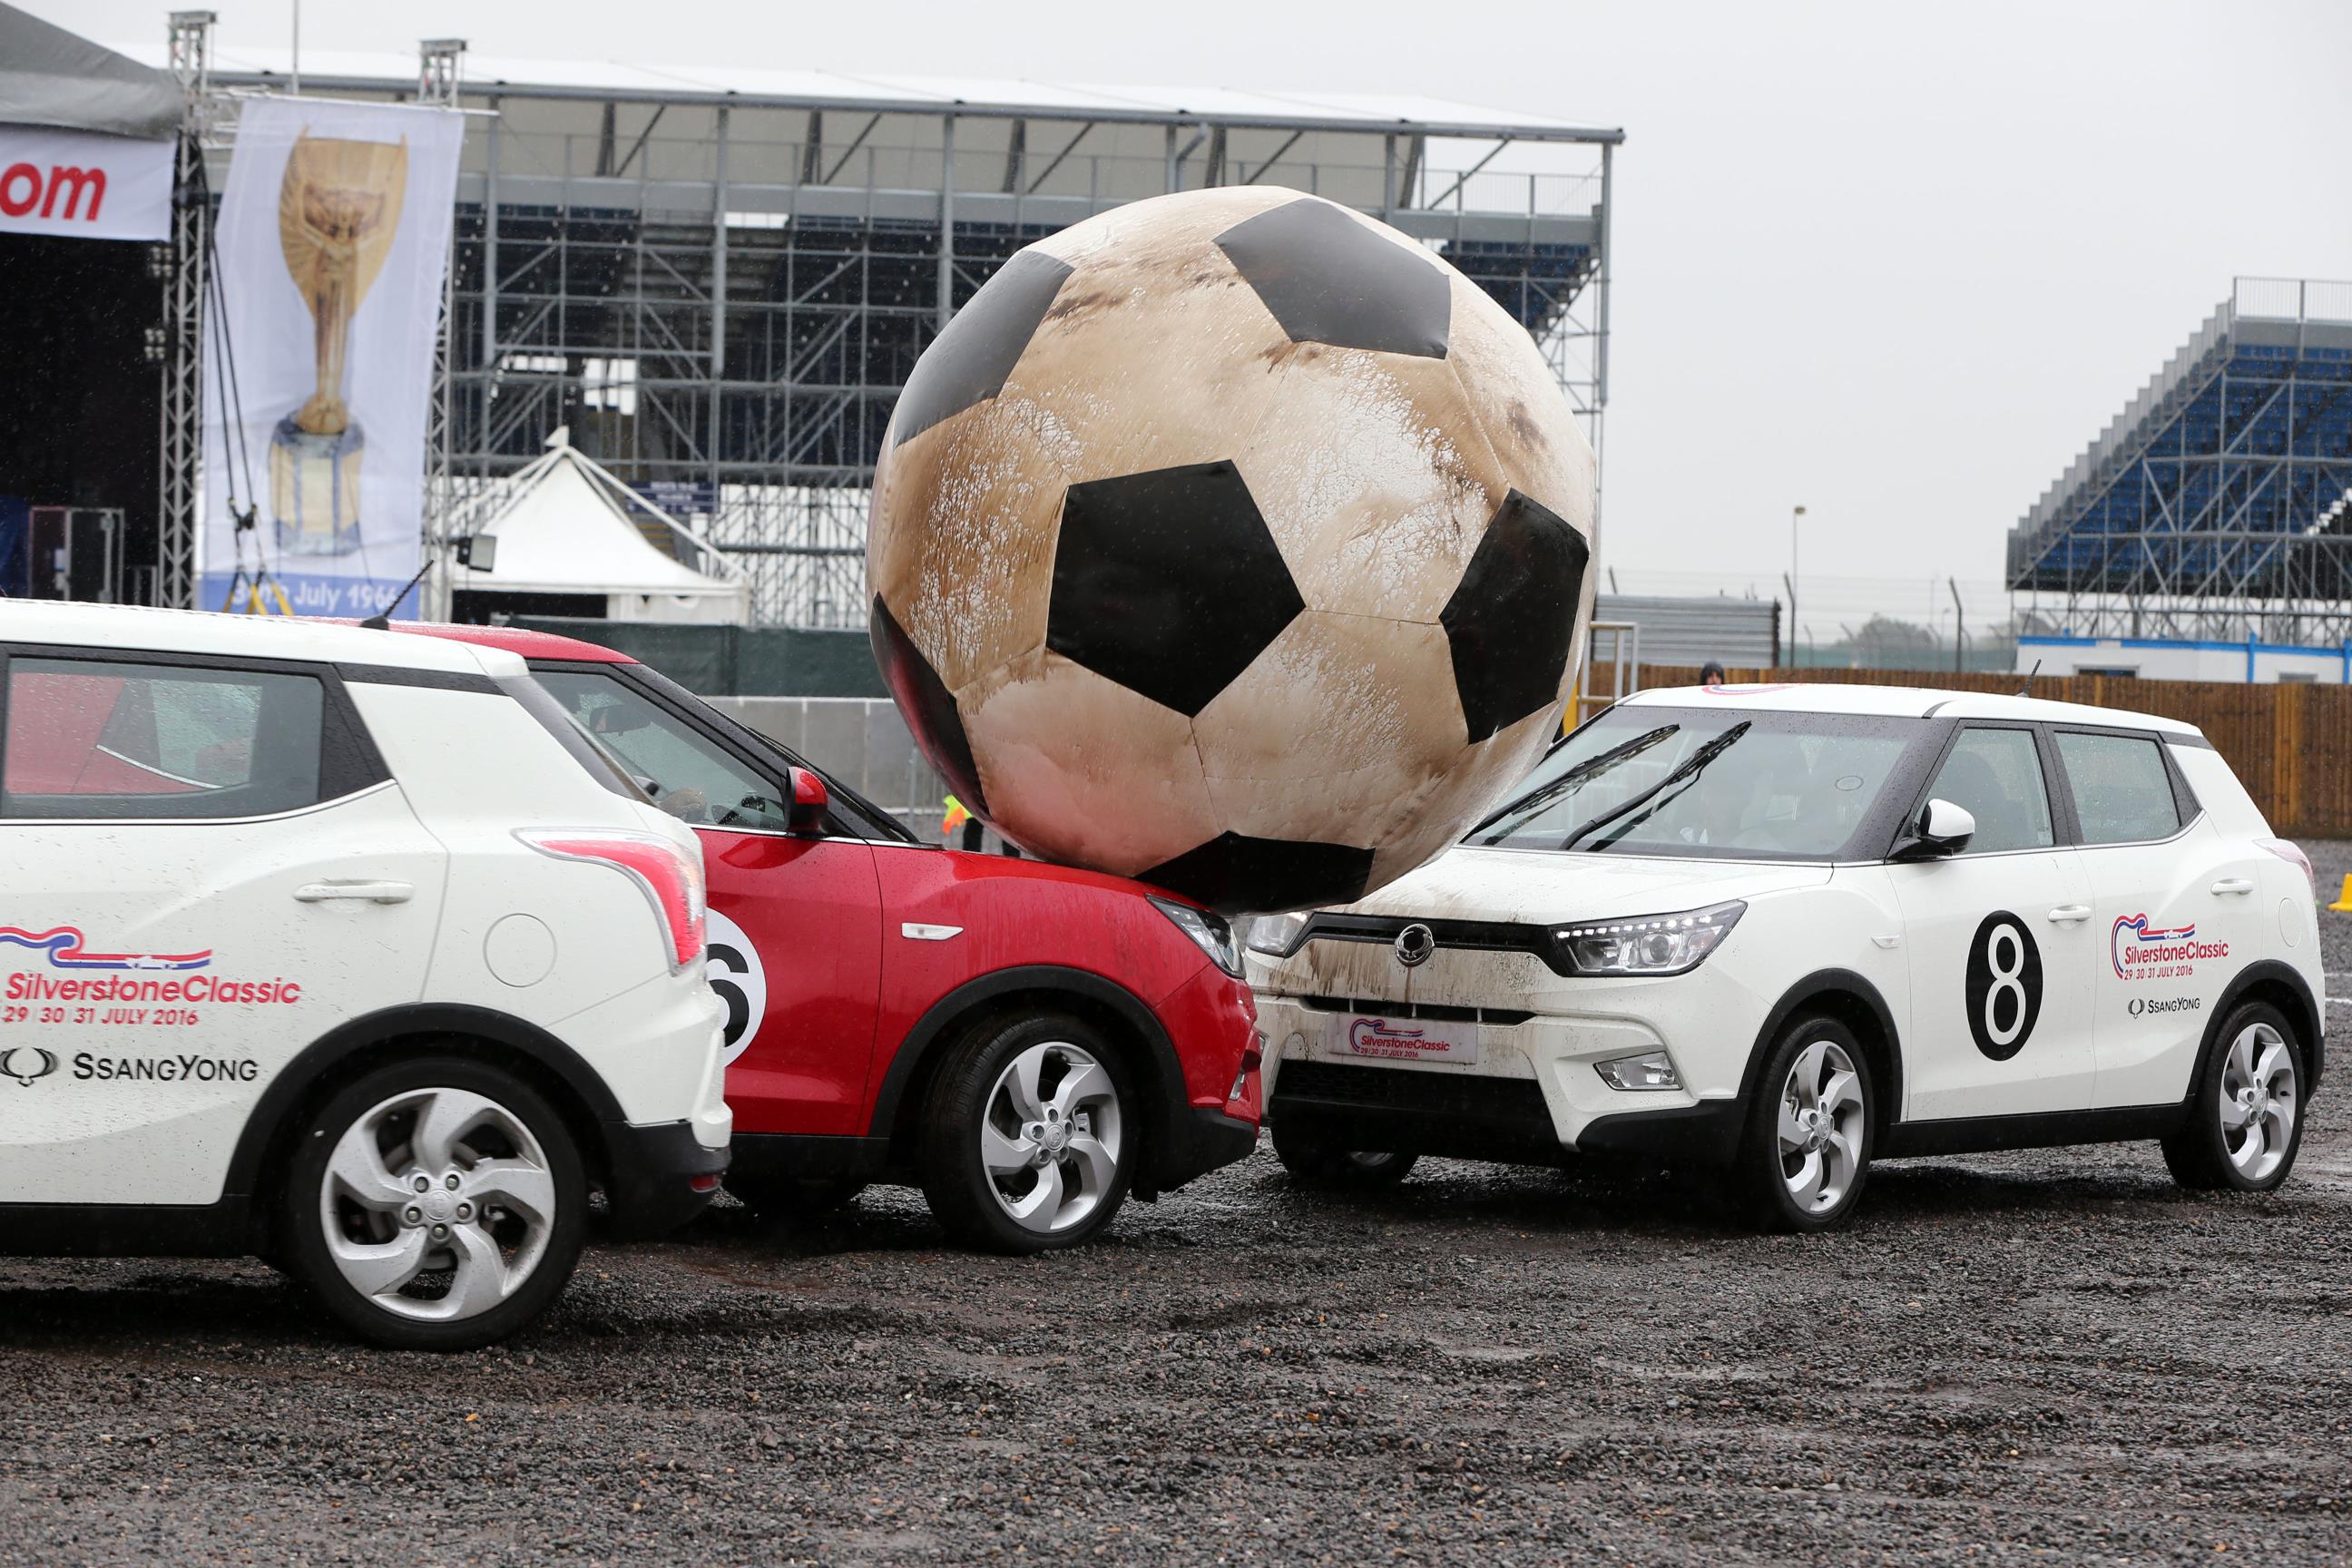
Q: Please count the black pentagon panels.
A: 6